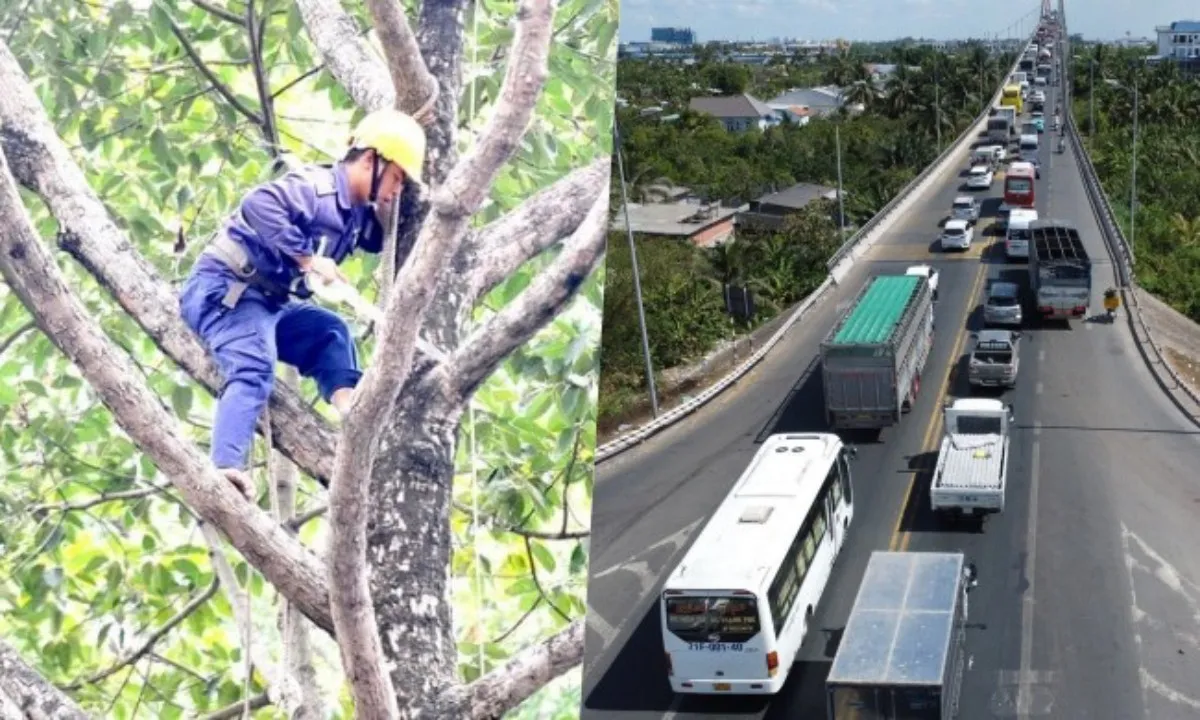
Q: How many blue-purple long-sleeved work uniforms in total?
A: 1